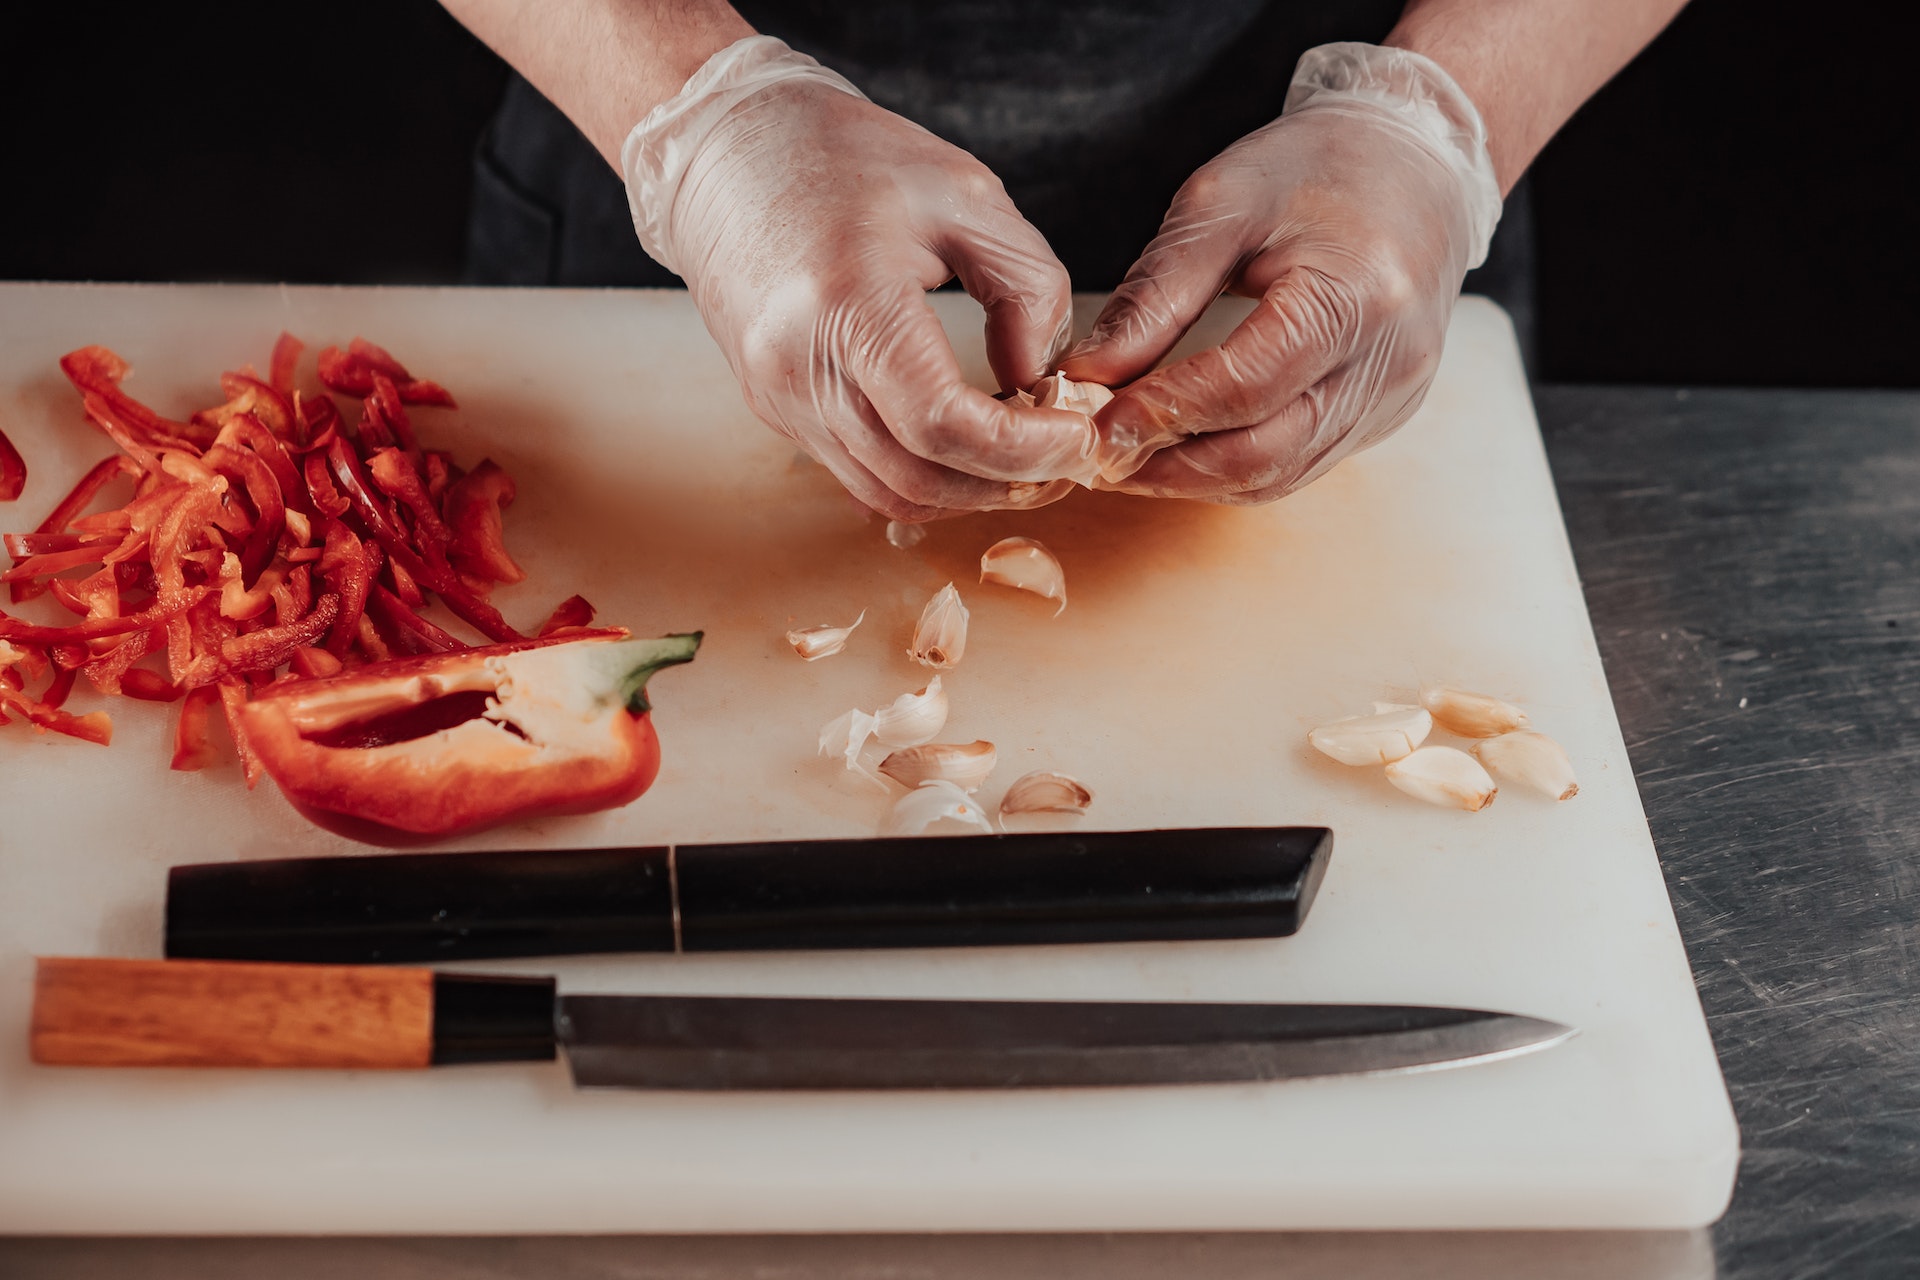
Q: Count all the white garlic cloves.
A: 4